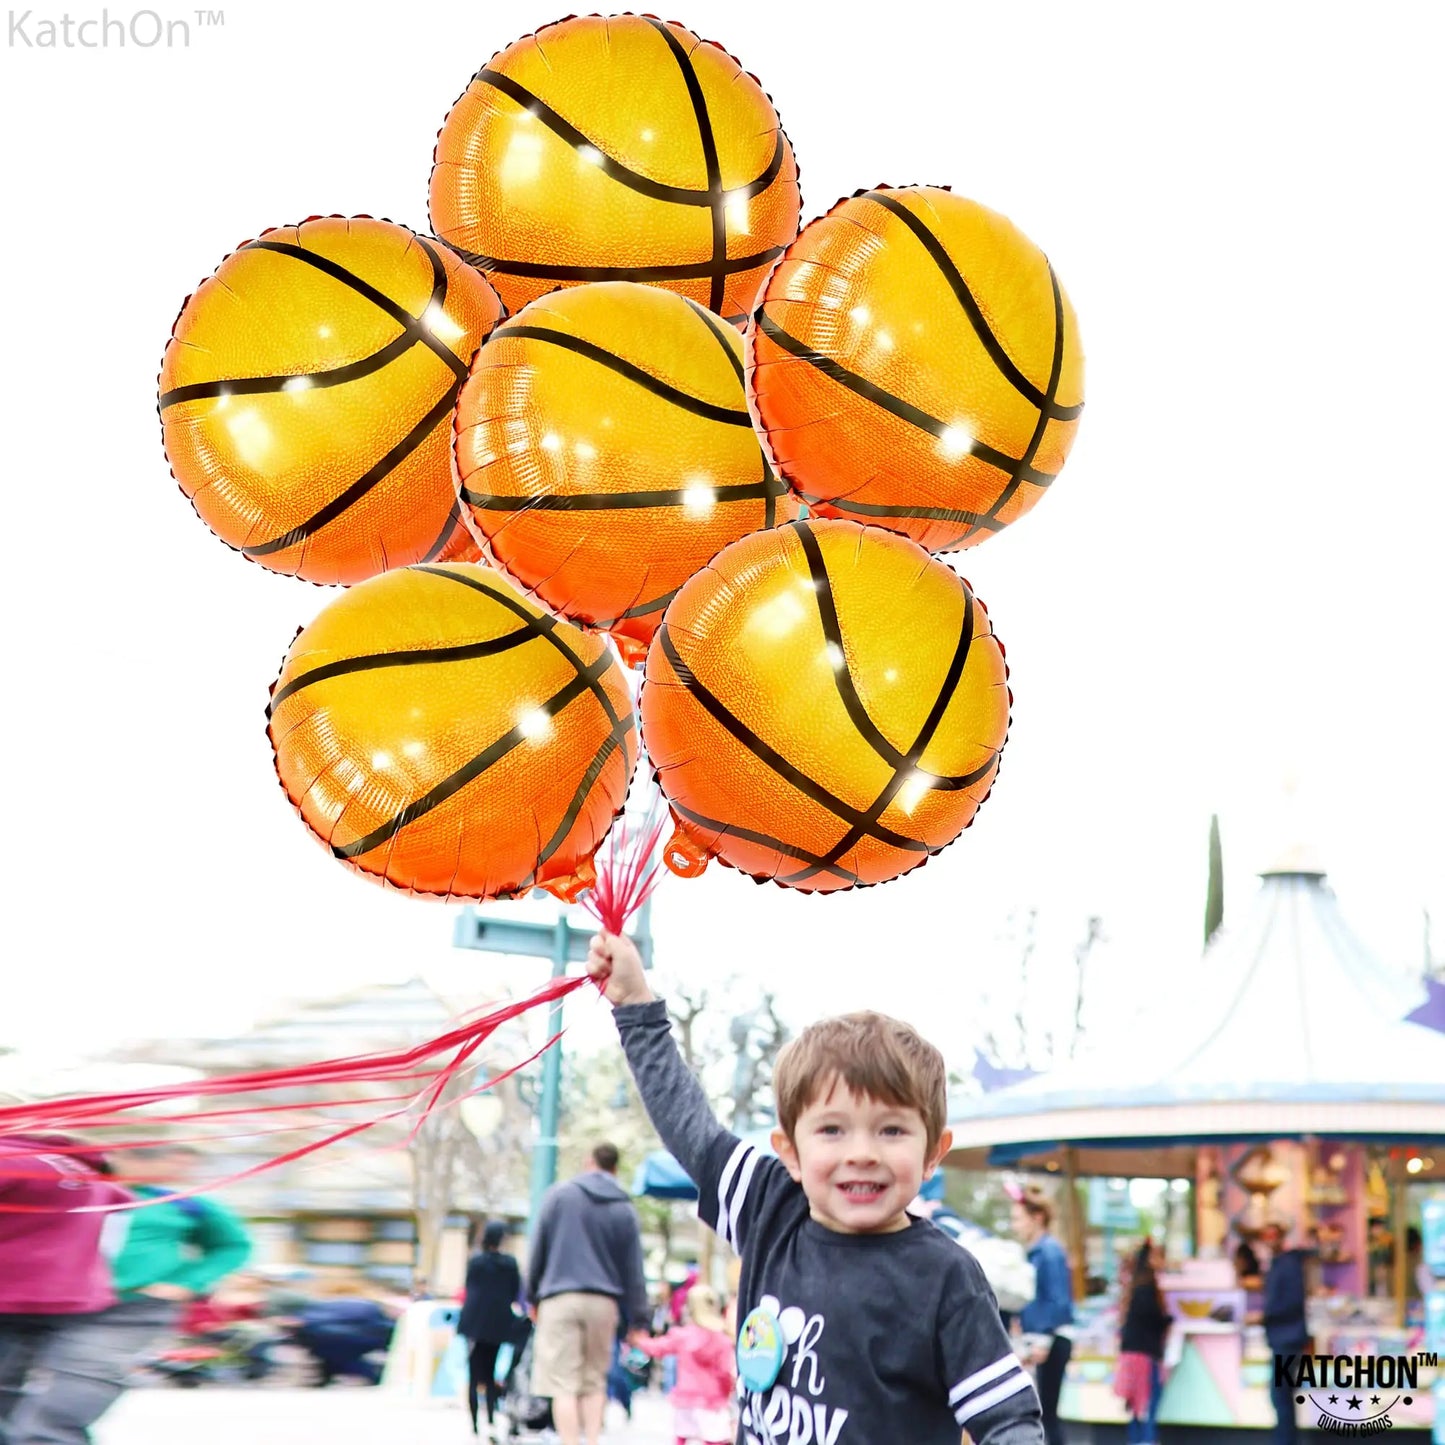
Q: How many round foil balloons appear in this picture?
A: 6